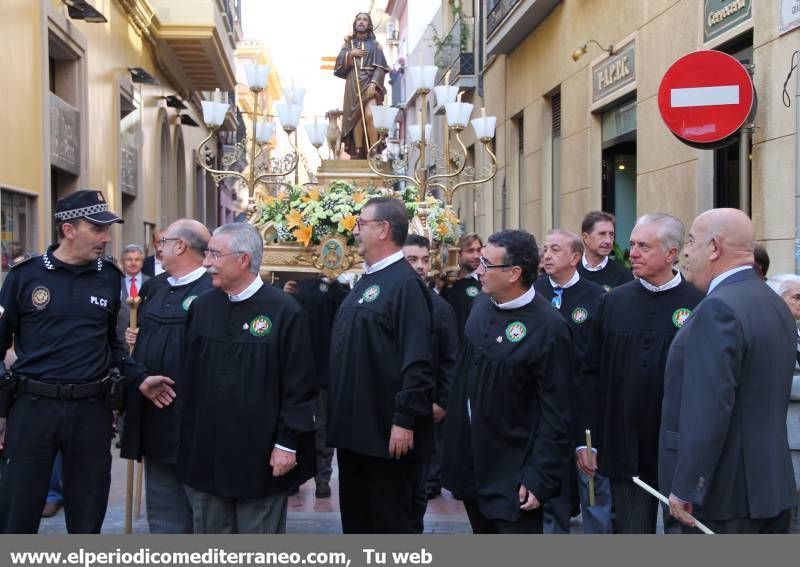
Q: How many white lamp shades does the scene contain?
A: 12